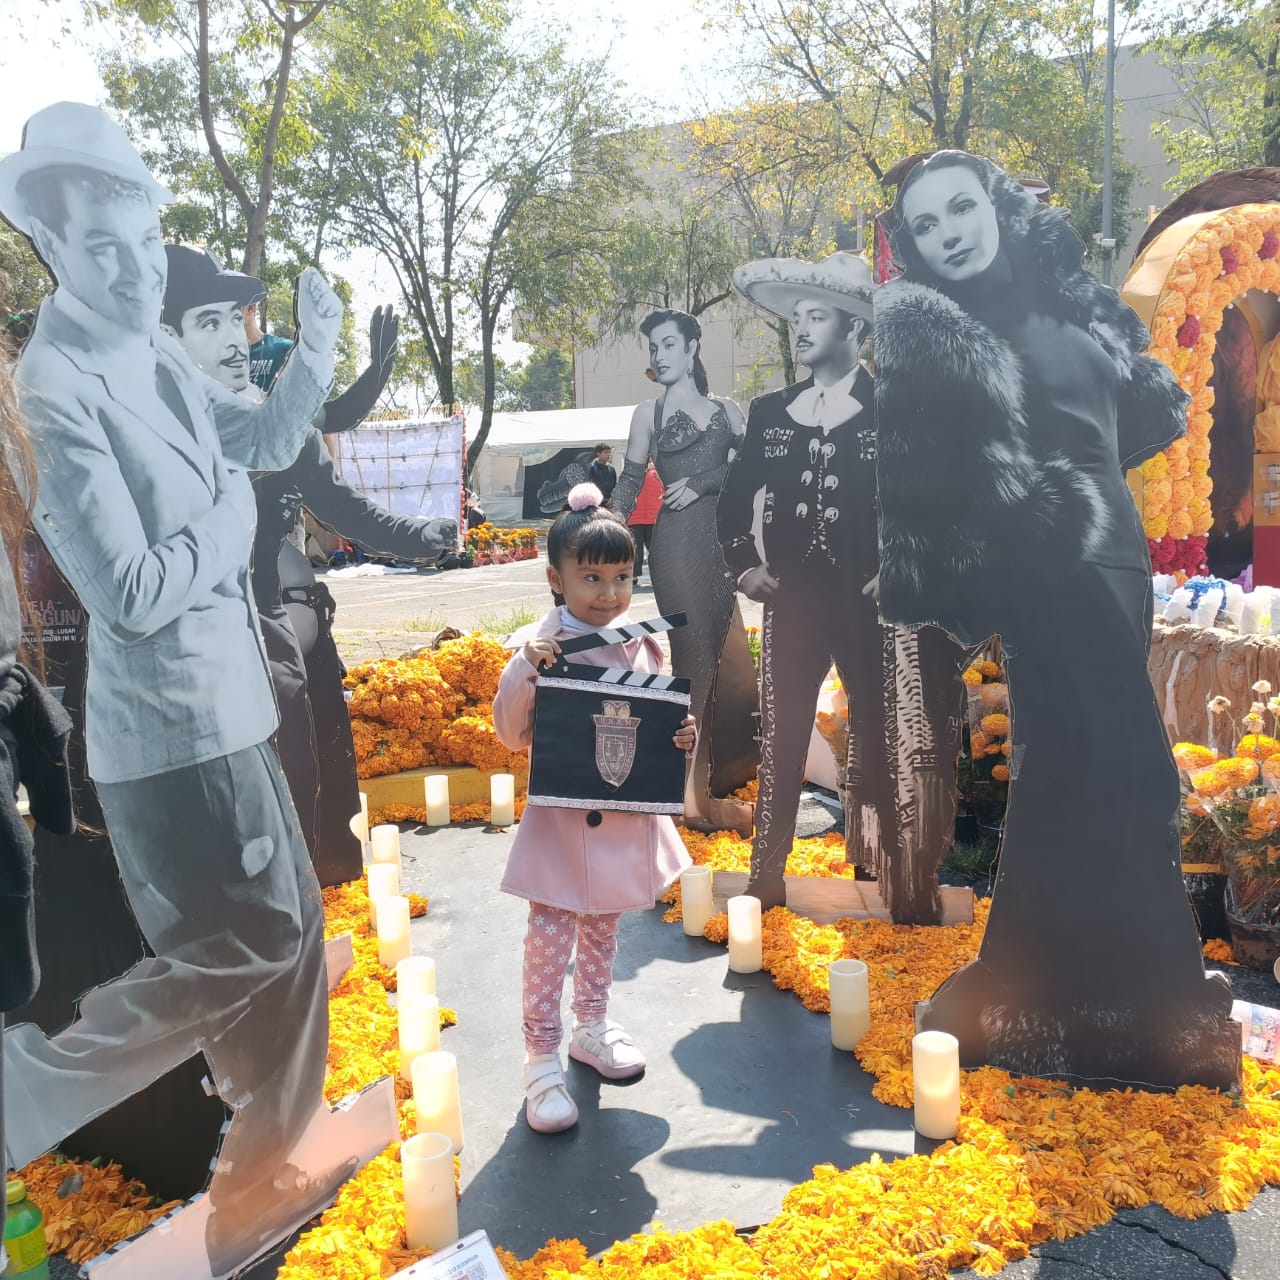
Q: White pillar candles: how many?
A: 14